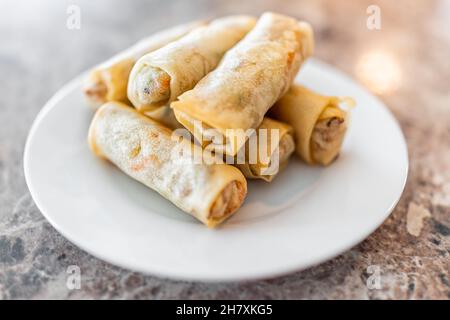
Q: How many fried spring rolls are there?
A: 6